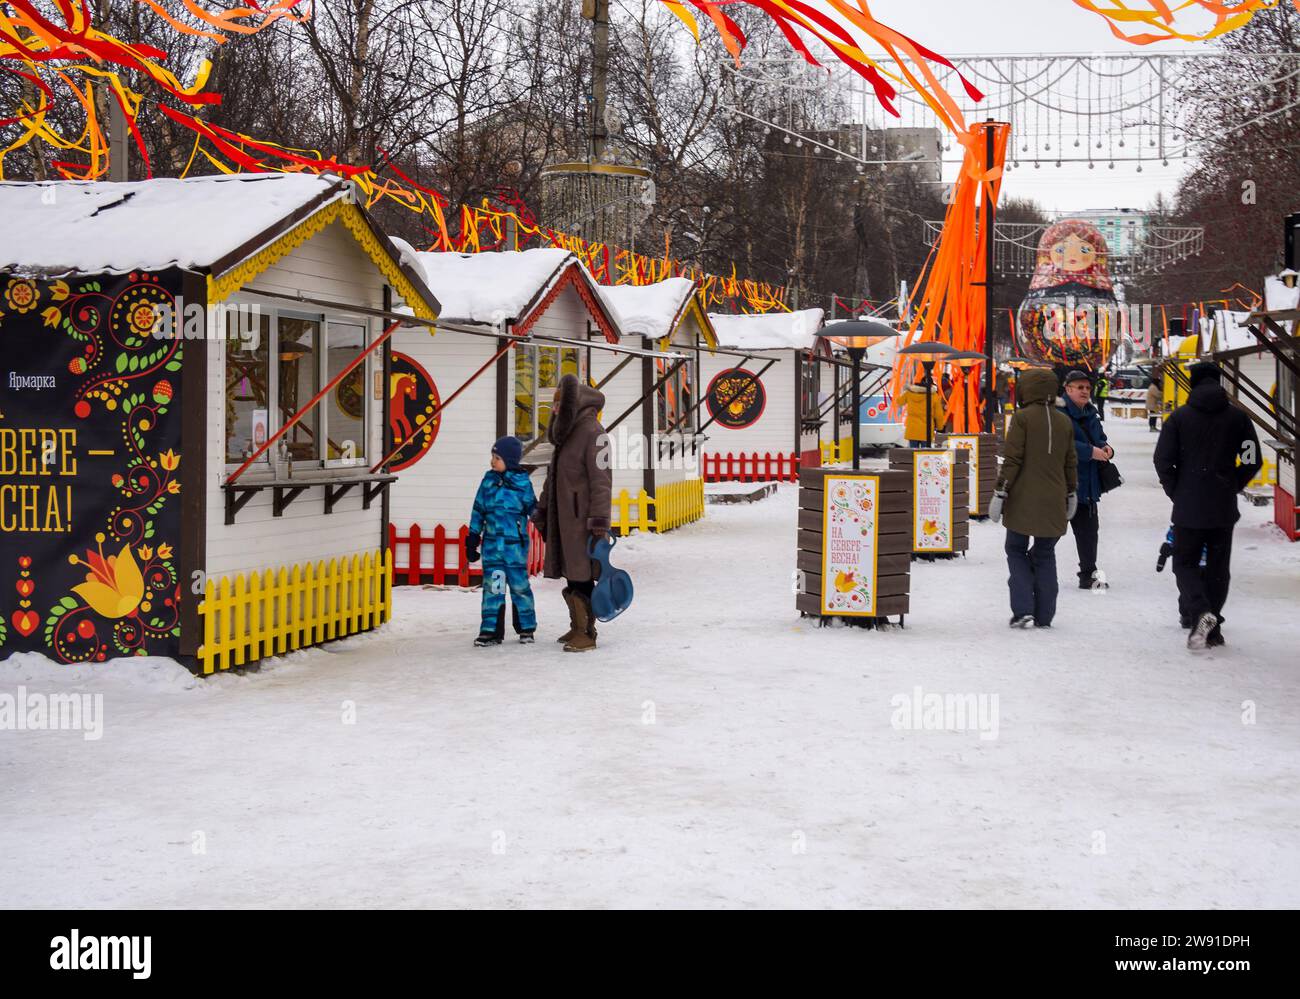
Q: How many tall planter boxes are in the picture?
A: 3